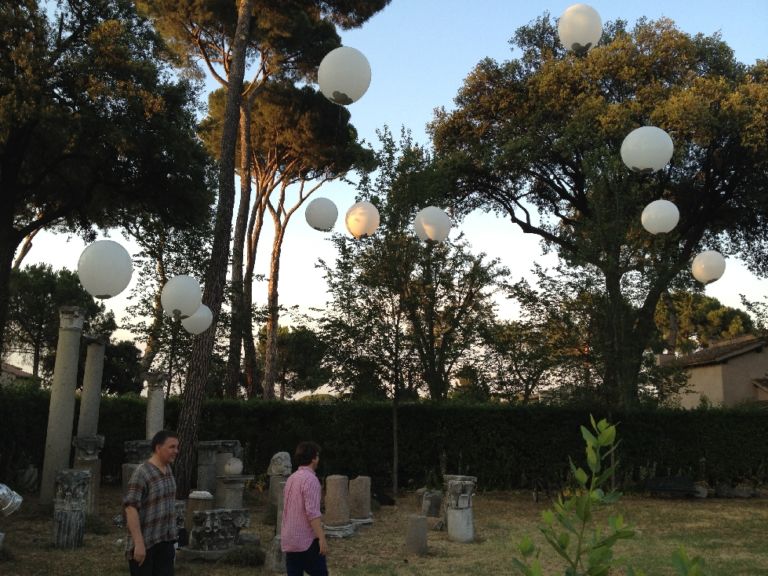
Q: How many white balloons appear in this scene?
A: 11